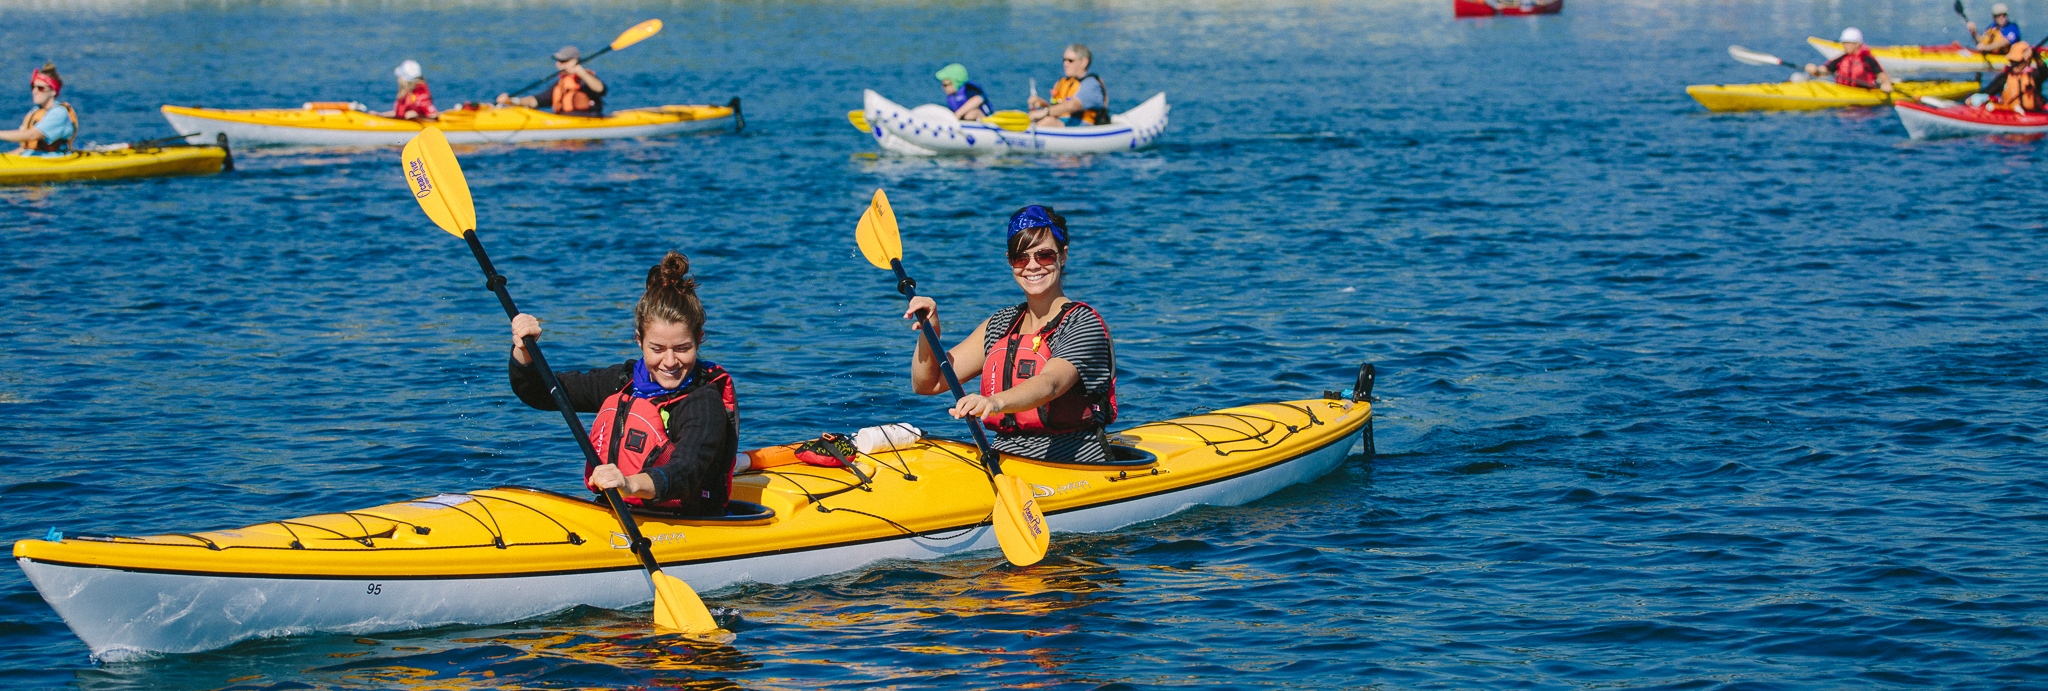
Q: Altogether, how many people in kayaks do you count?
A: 10